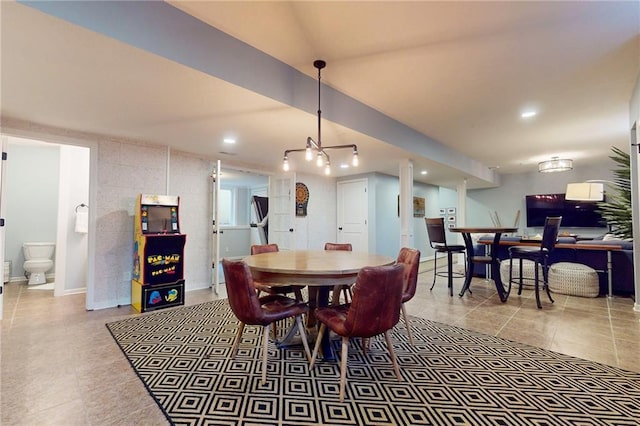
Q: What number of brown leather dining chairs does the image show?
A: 5